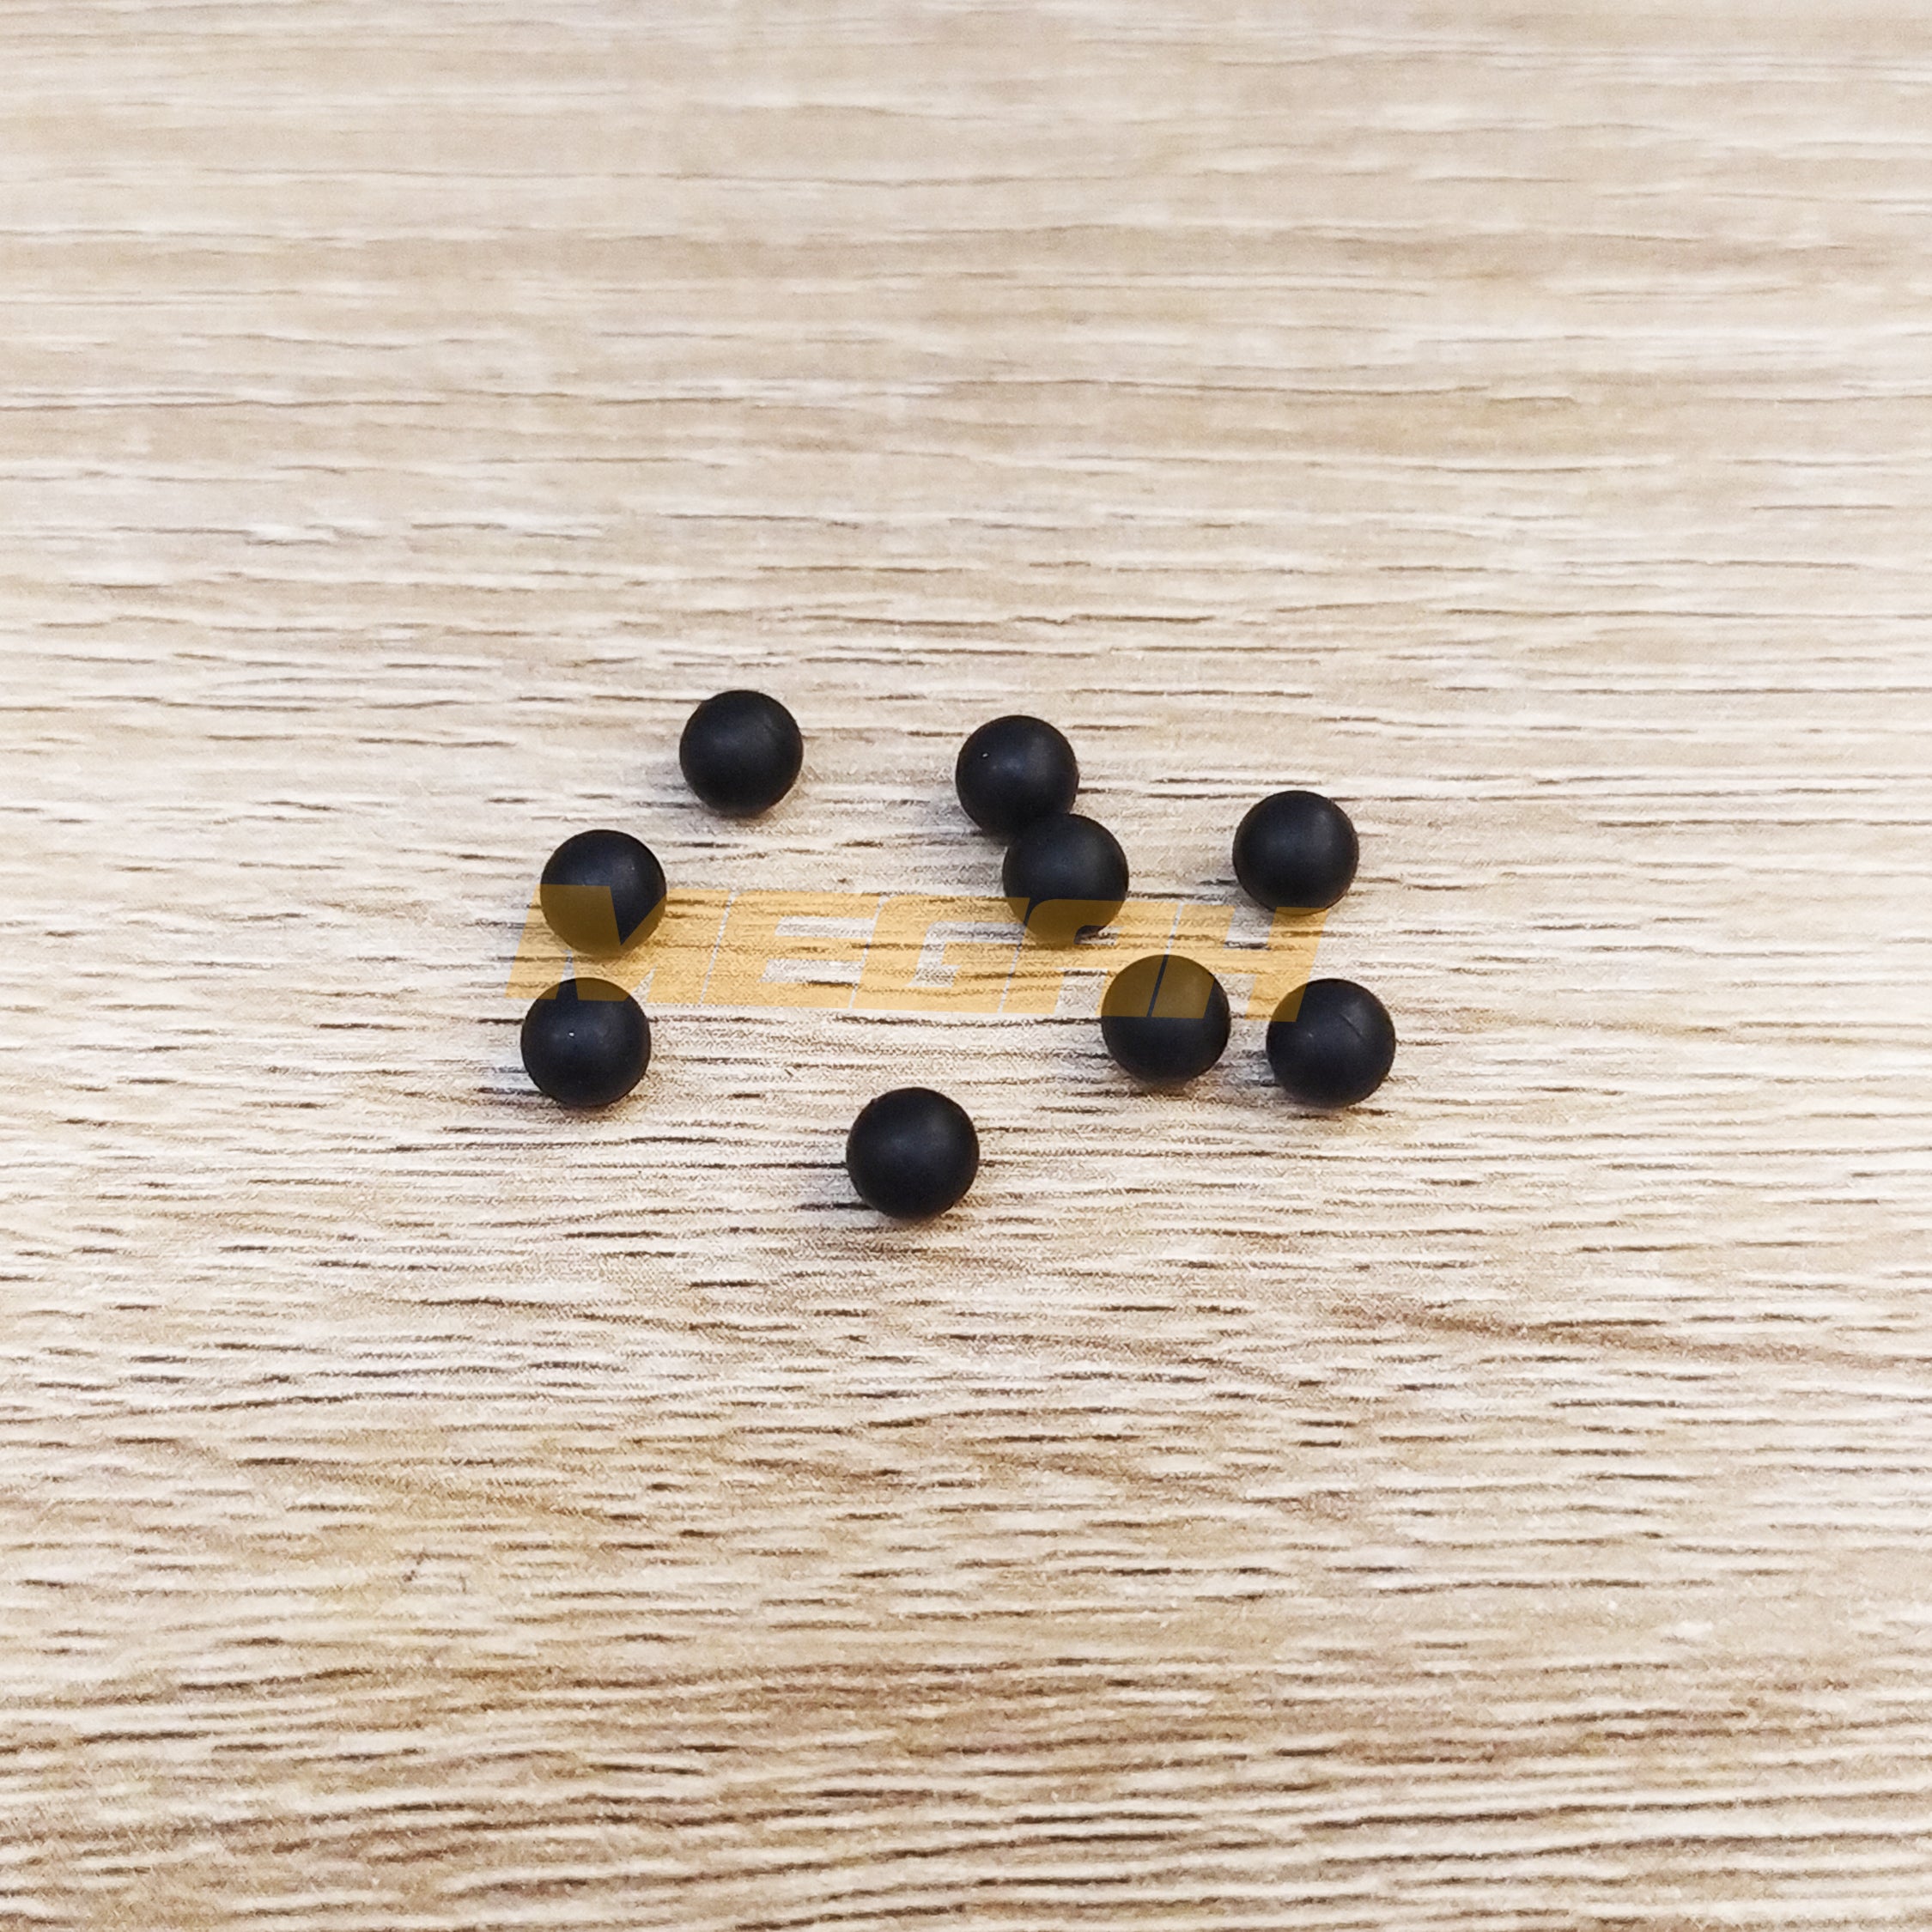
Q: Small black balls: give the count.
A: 9